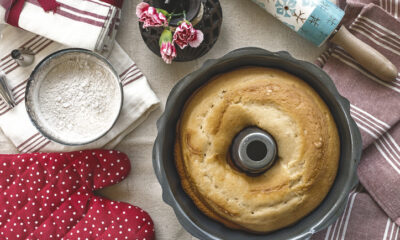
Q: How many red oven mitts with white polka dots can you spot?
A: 1